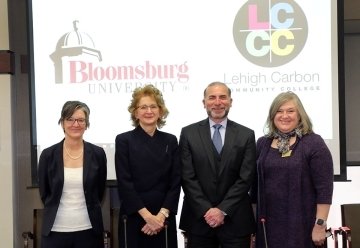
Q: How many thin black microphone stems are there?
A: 3